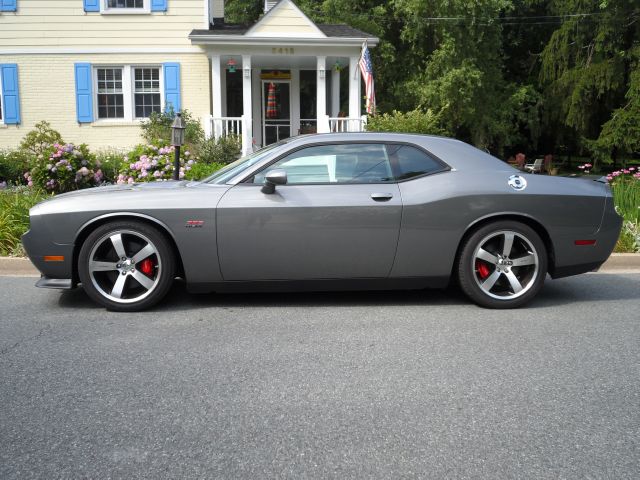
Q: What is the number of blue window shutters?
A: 6